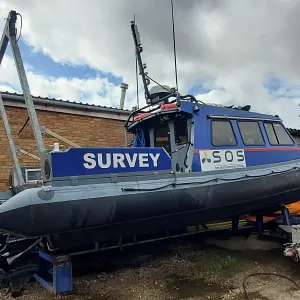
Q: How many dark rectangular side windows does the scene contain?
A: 3